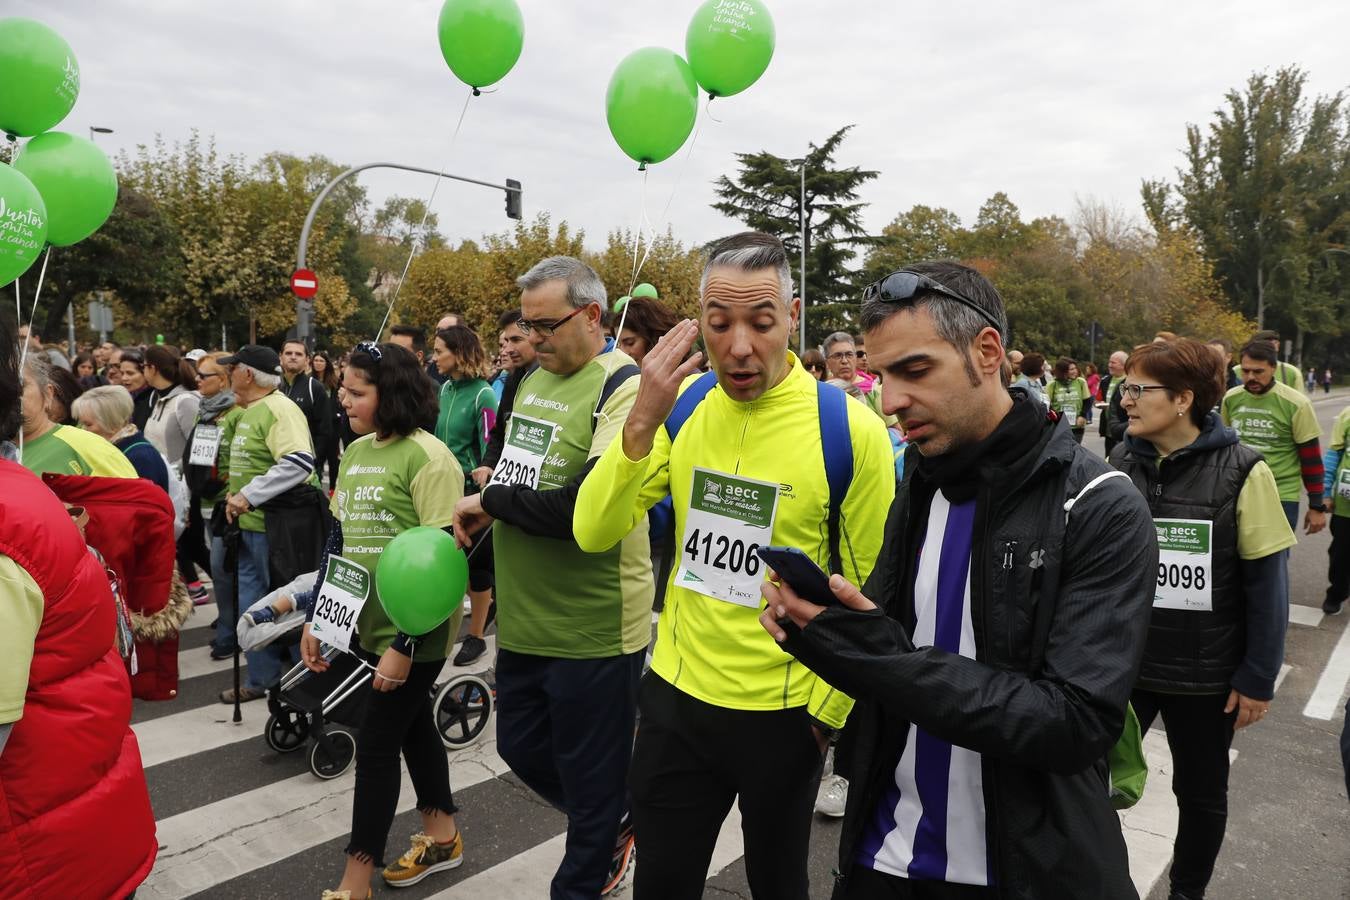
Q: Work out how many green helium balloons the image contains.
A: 9